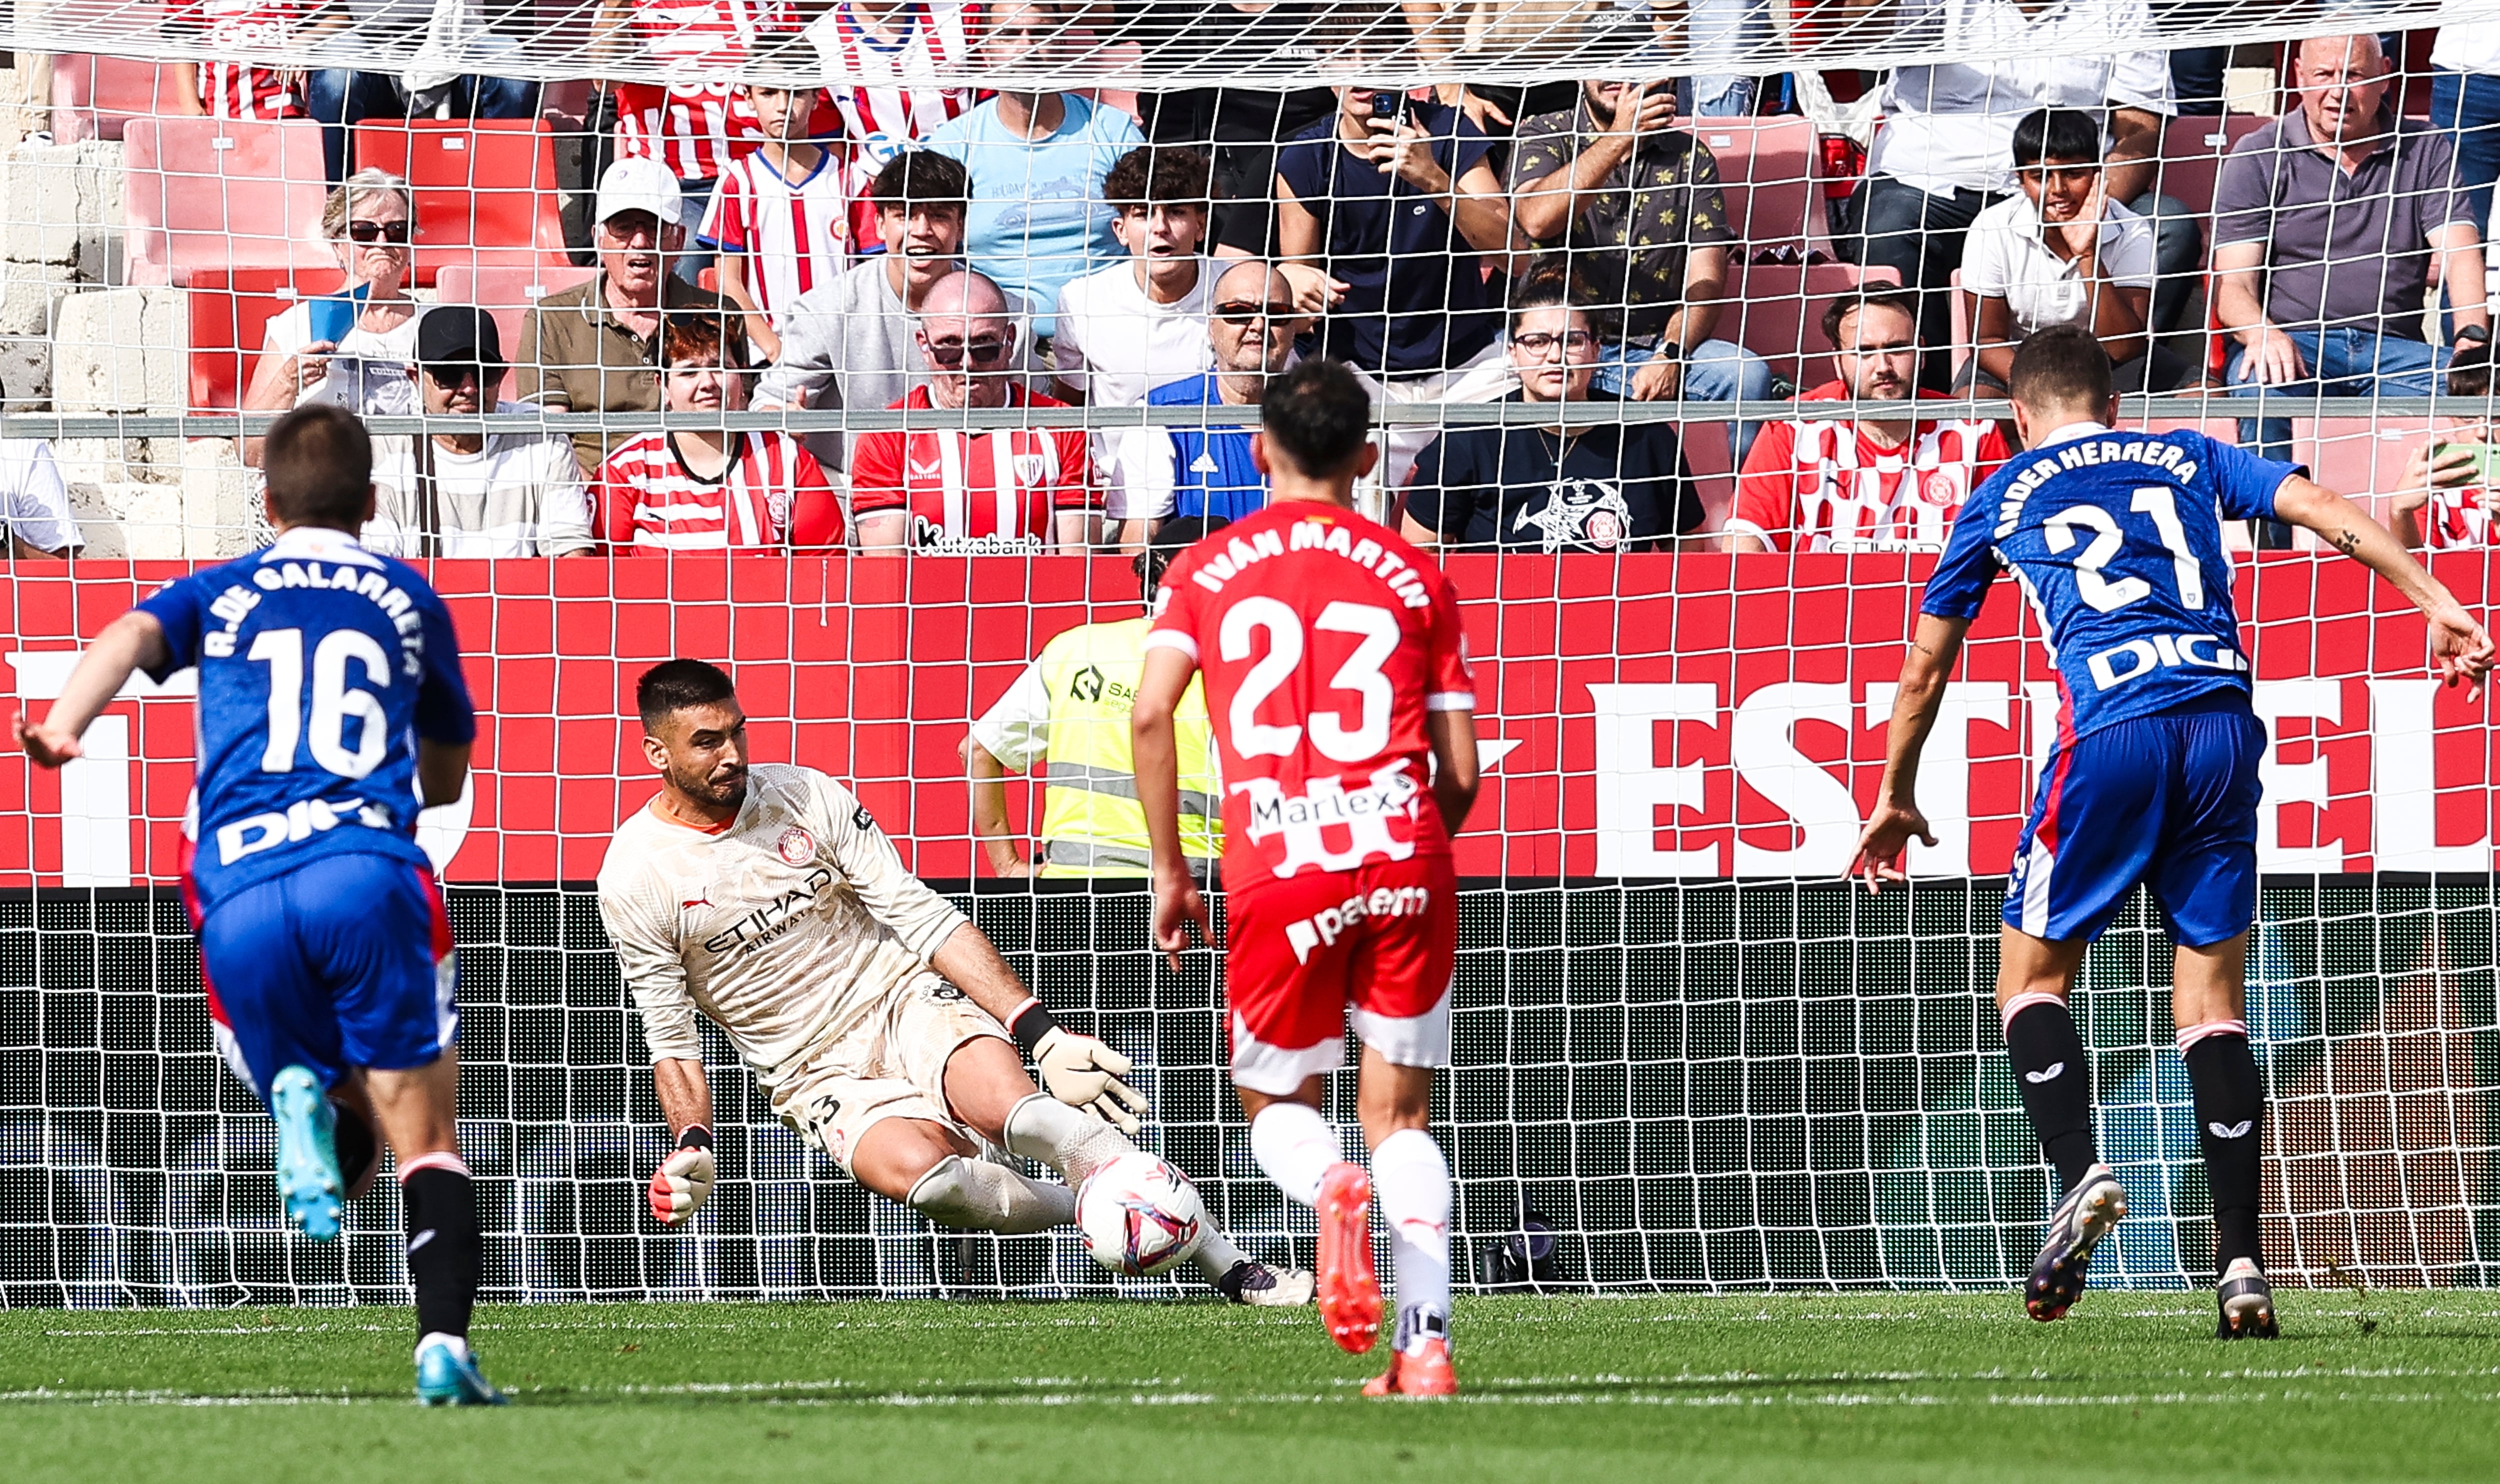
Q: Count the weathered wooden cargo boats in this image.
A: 0